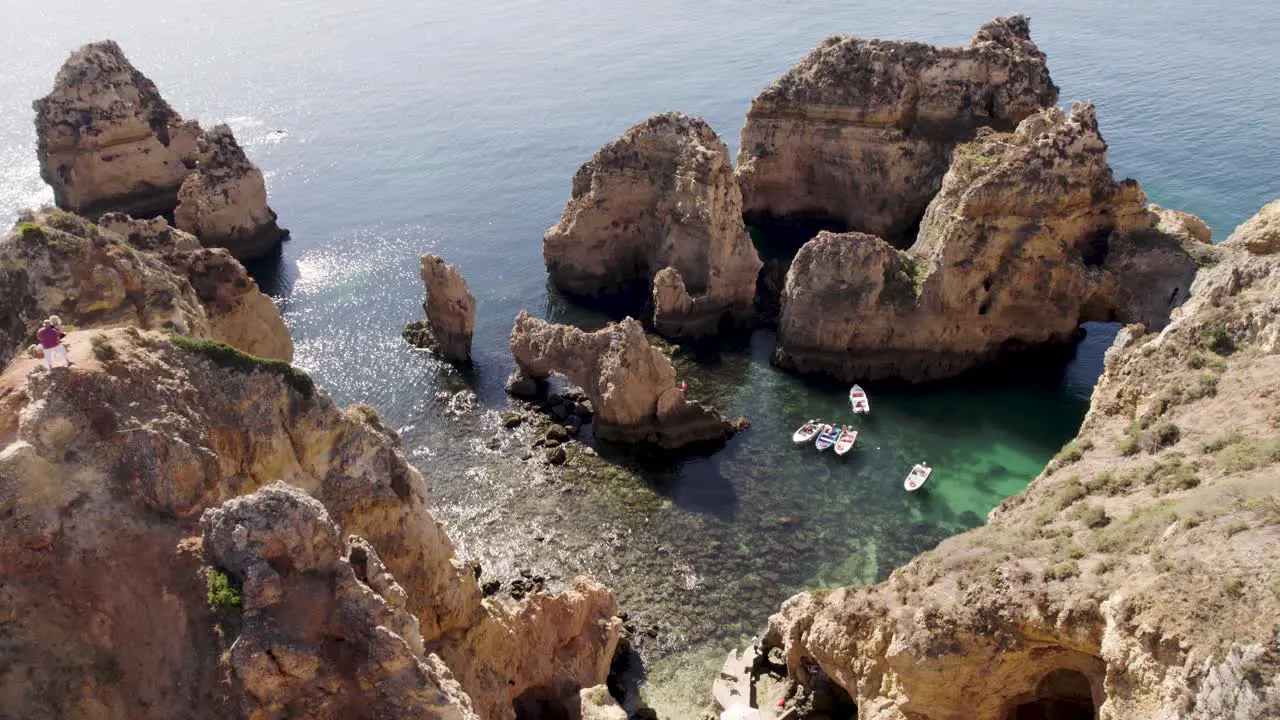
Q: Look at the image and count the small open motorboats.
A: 5